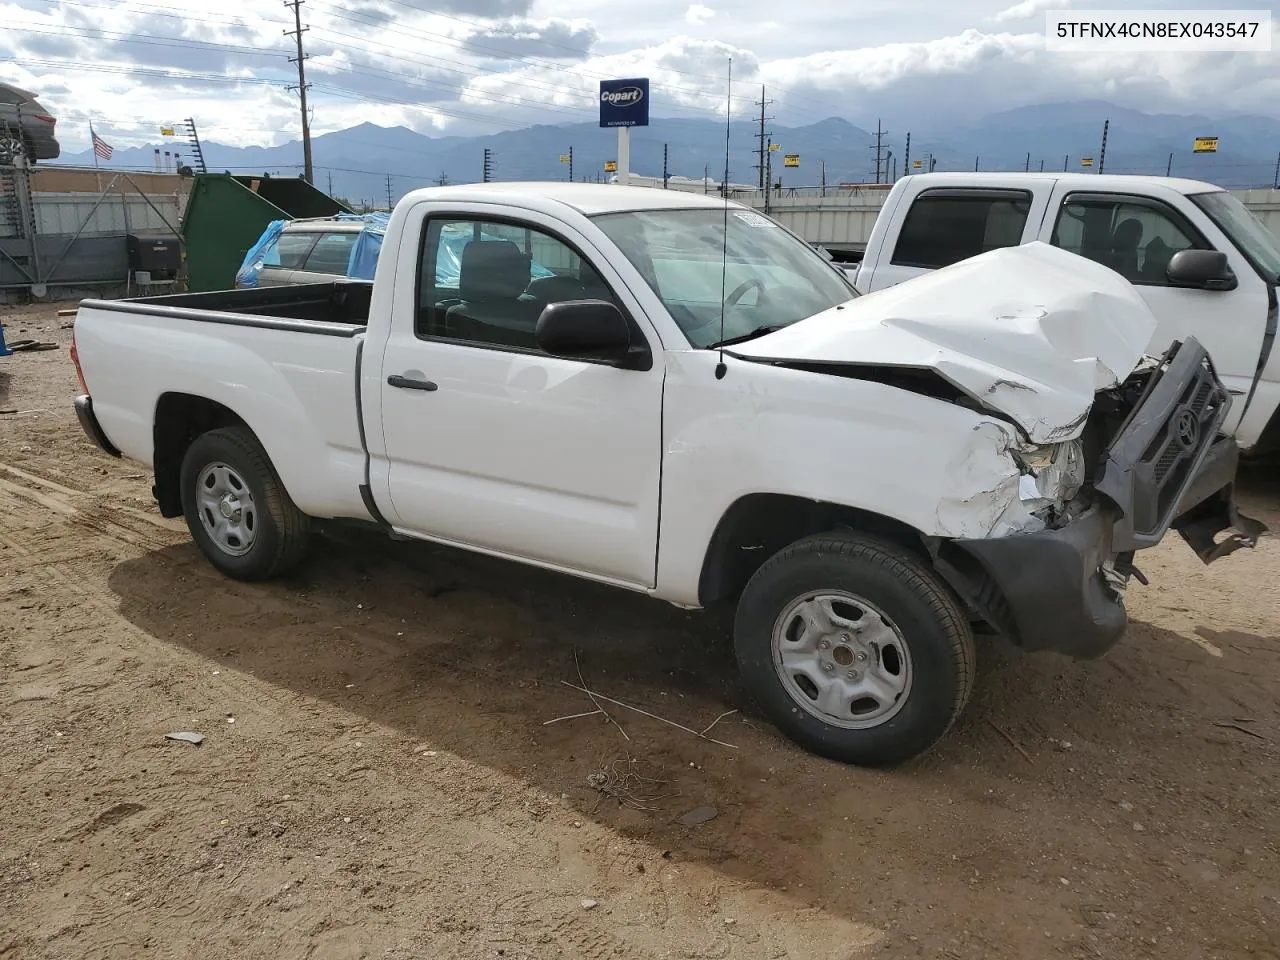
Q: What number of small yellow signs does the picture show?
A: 8